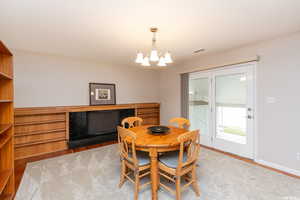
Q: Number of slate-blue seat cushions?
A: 2